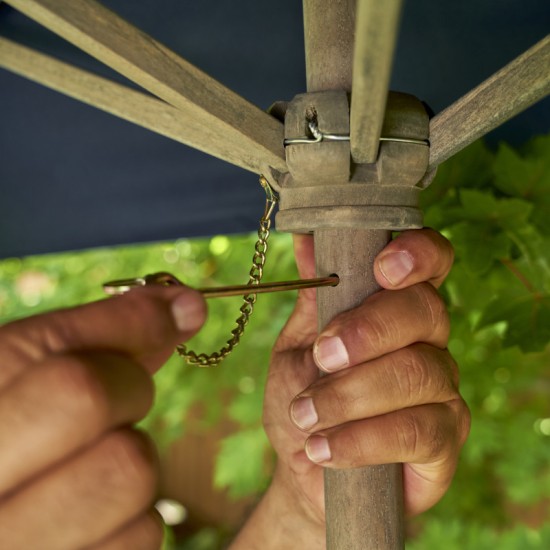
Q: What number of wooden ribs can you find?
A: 4